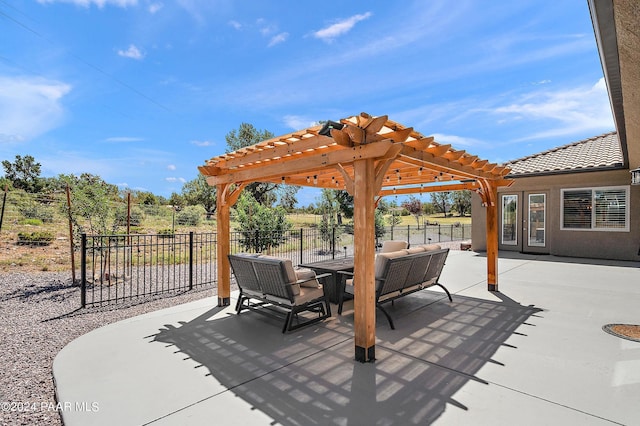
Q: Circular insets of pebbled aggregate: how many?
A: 1